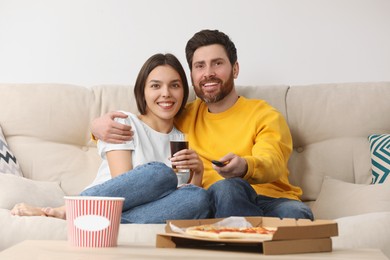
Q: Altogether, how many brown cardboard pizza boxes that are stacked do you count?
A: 2